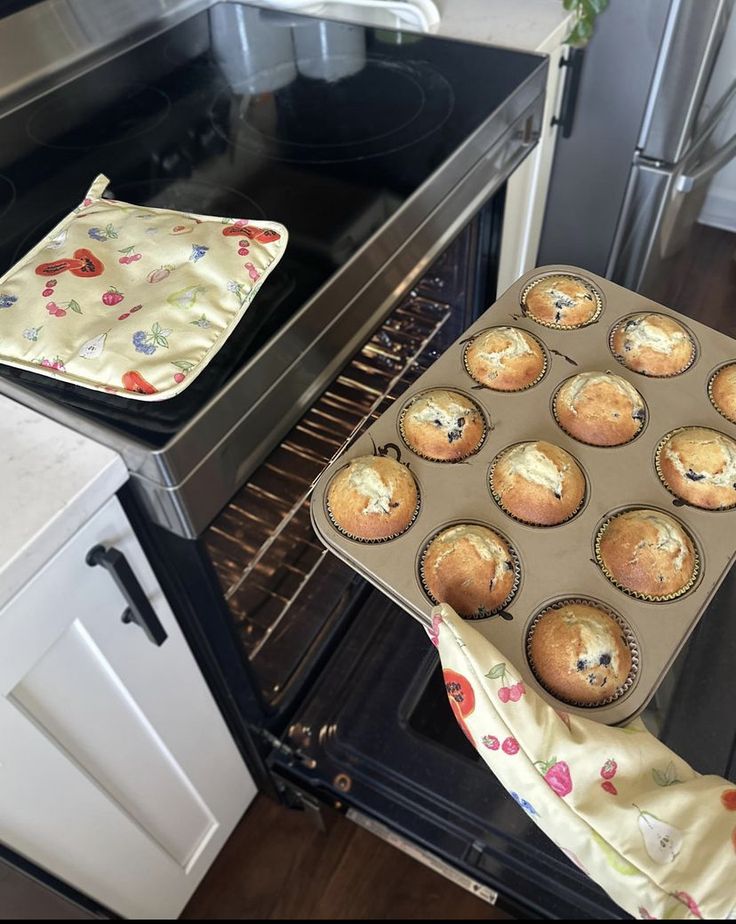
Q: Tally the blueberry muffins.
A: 12